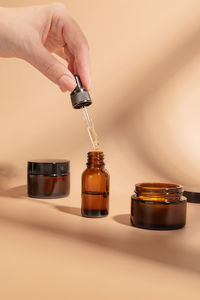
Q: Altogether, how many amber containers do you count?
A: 3